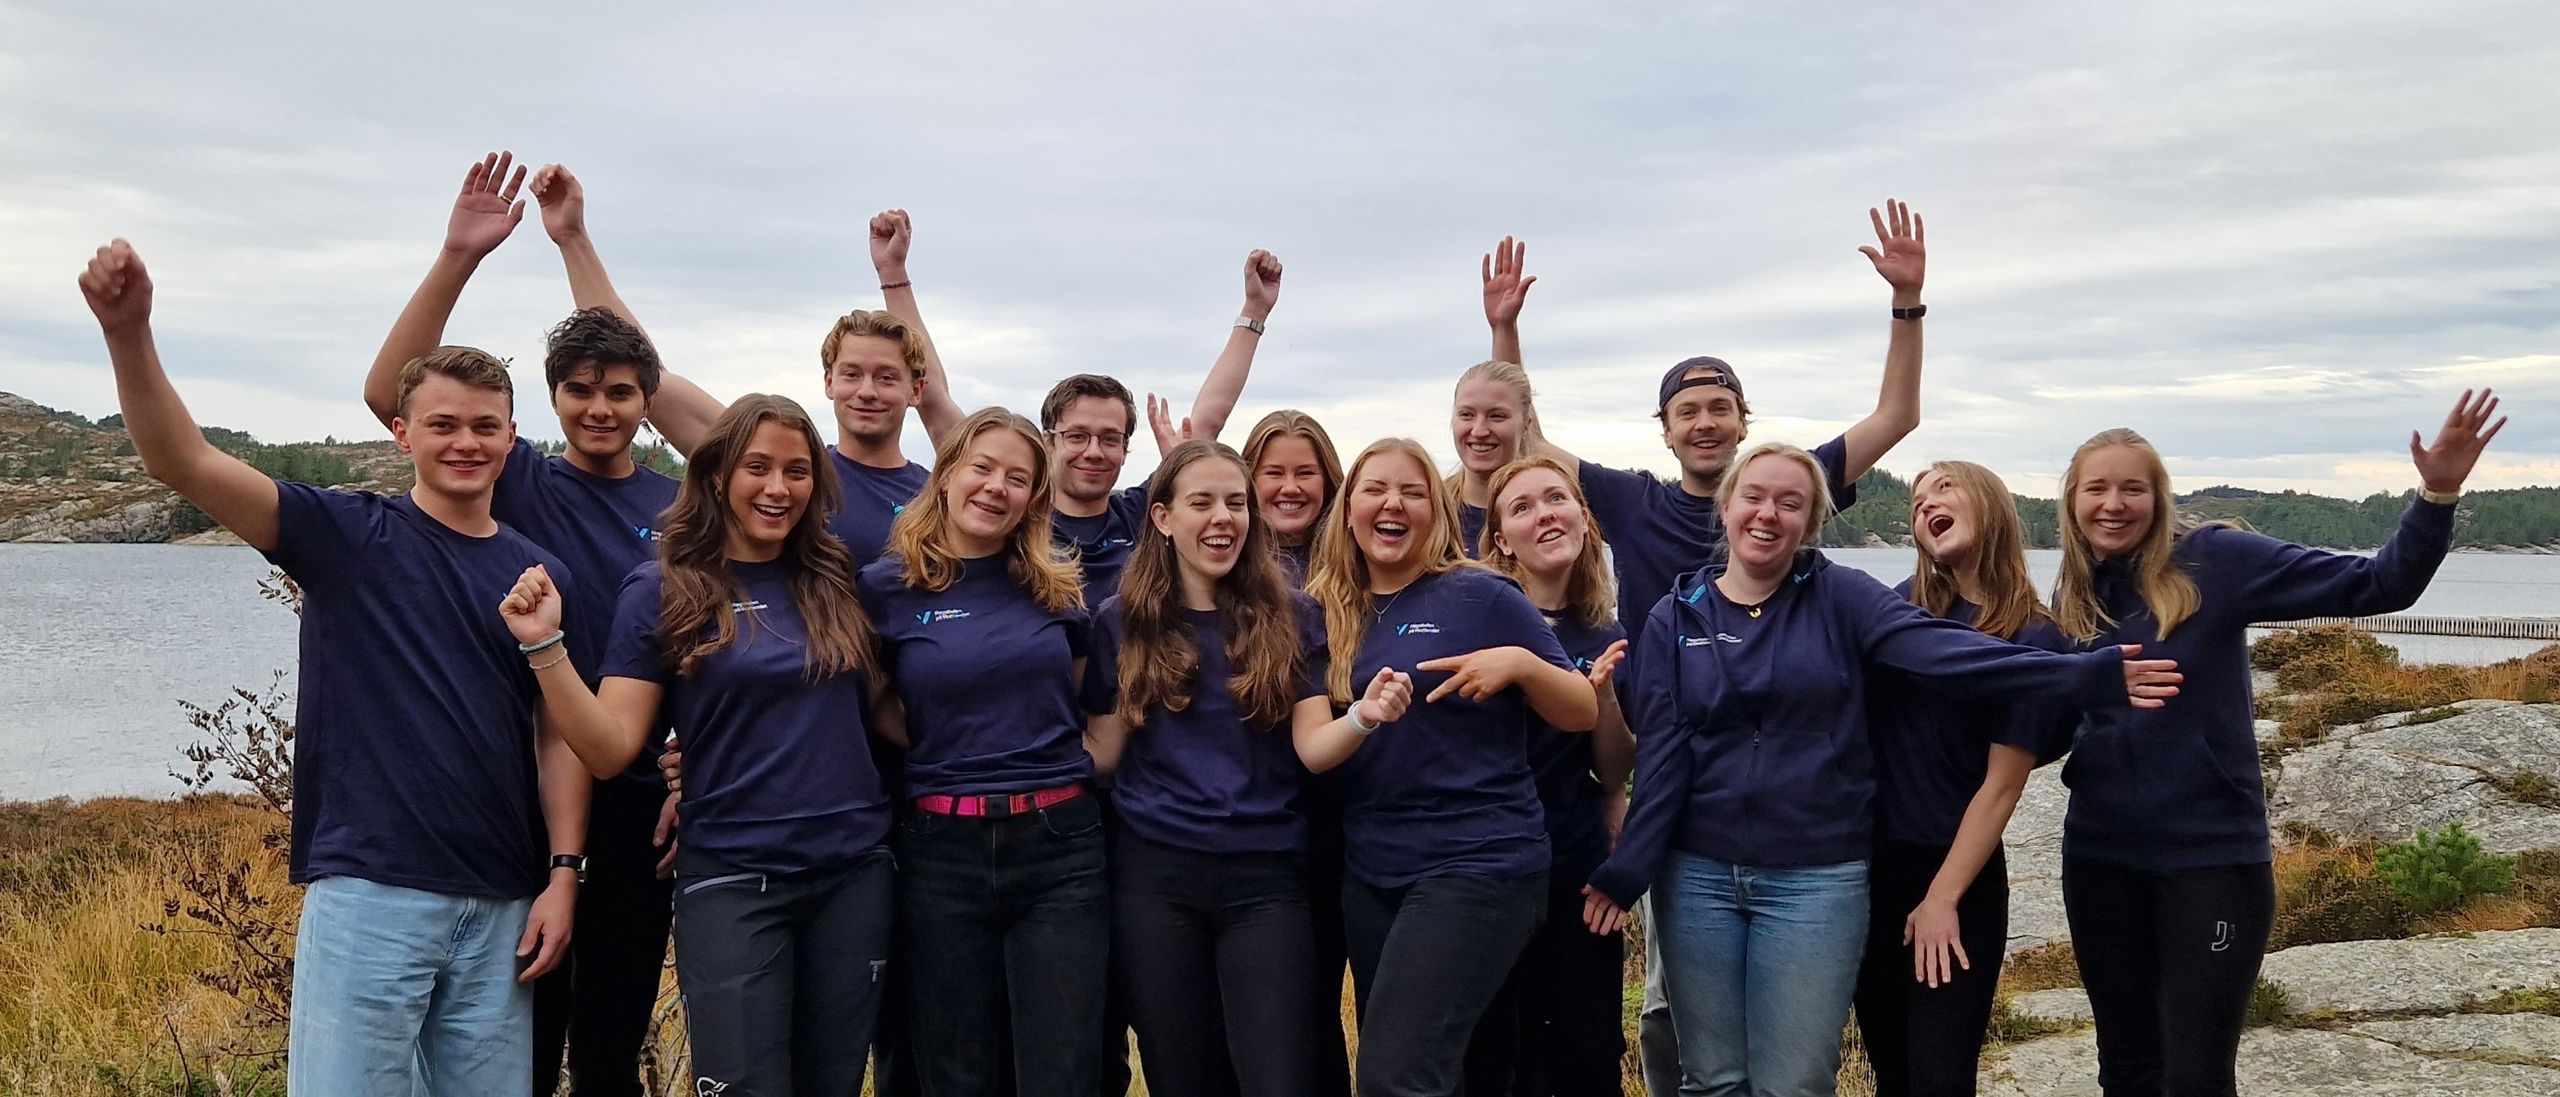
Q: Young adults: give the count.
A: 15